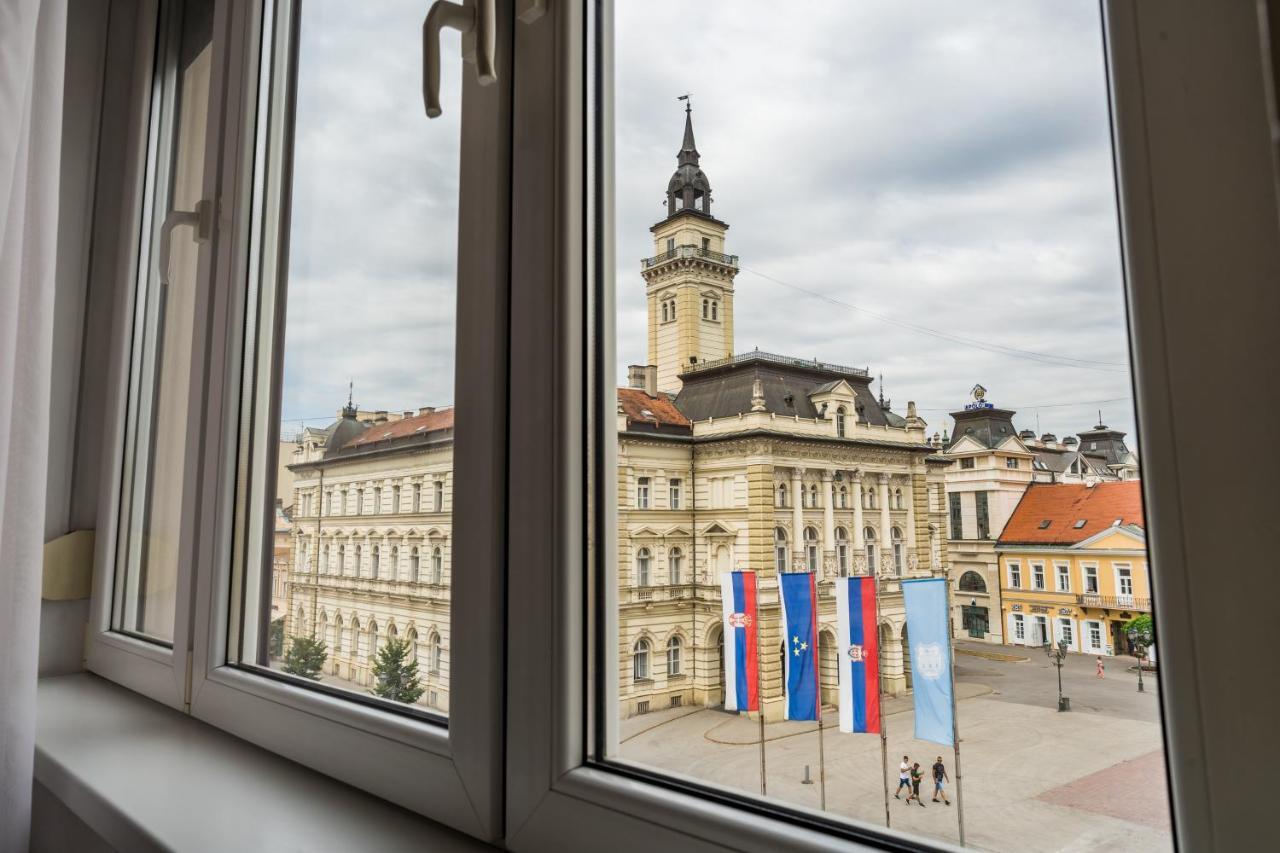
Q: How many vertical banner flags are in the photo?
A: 4